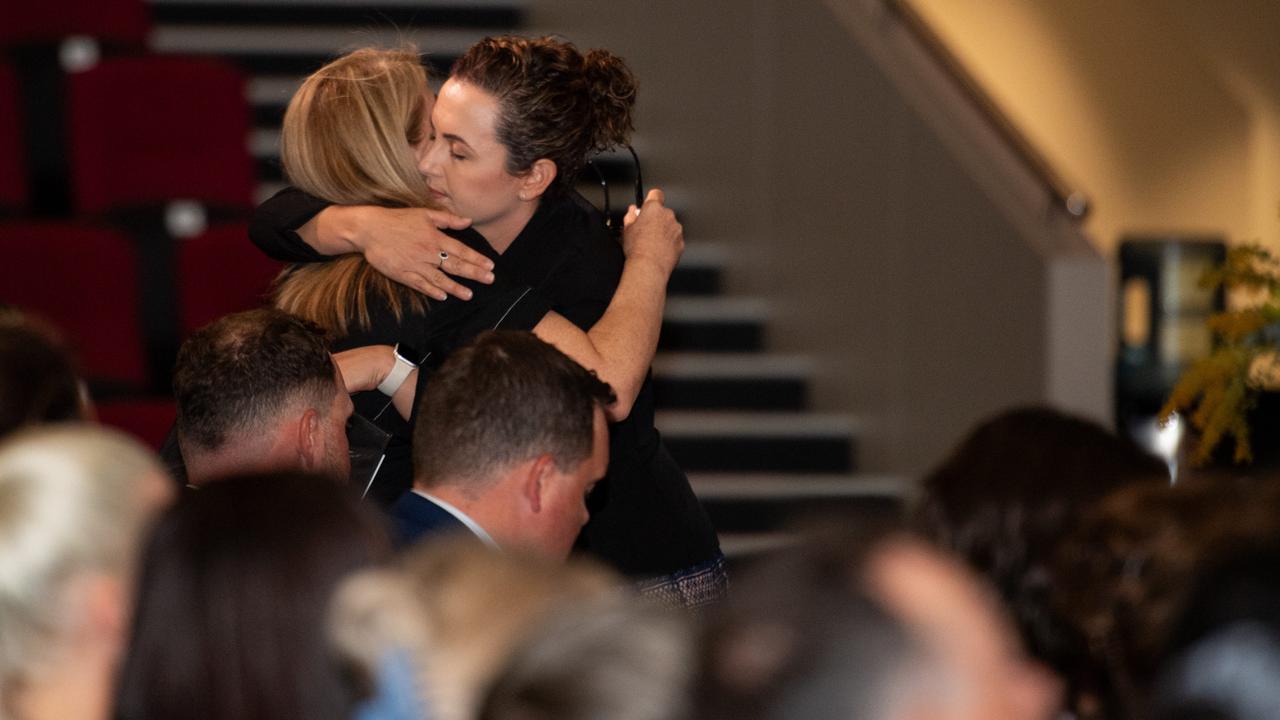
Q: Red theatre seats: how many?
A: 6